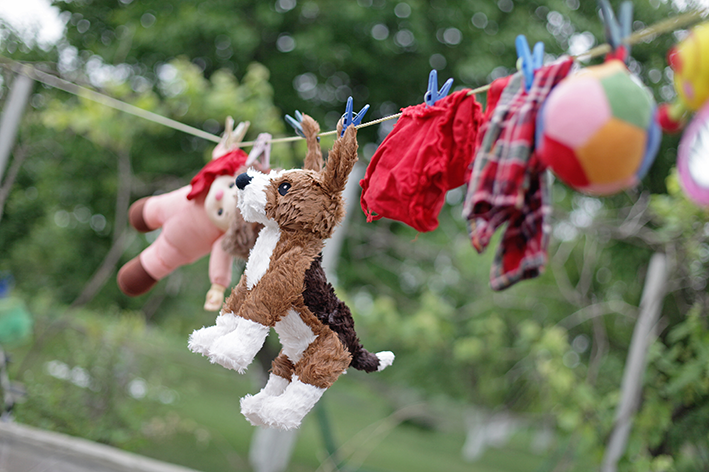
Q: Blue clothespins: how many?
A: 5